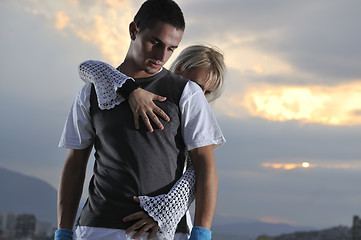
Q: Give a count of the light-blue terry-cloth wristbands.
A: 2